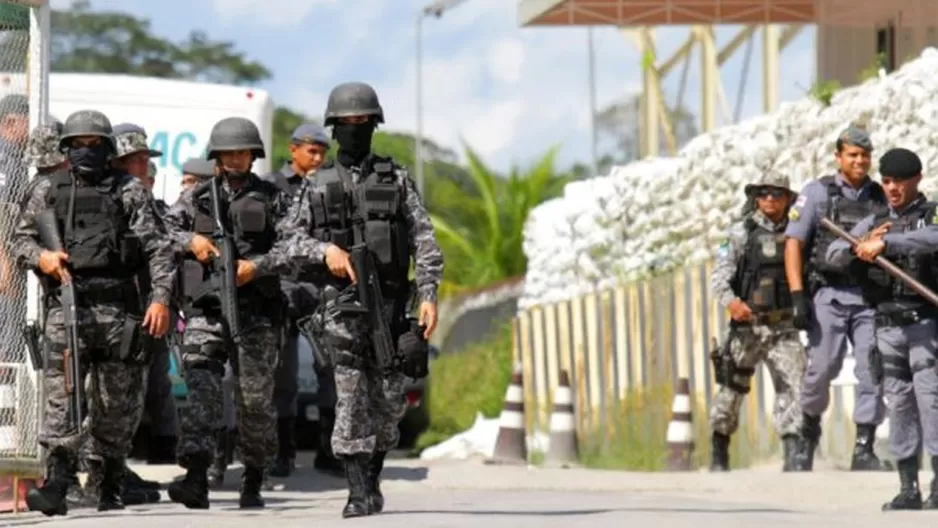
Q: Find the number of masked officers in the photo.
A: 2